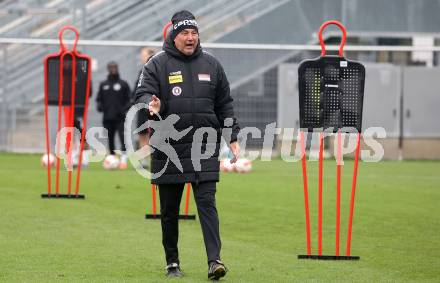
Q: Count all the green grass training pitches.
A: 1